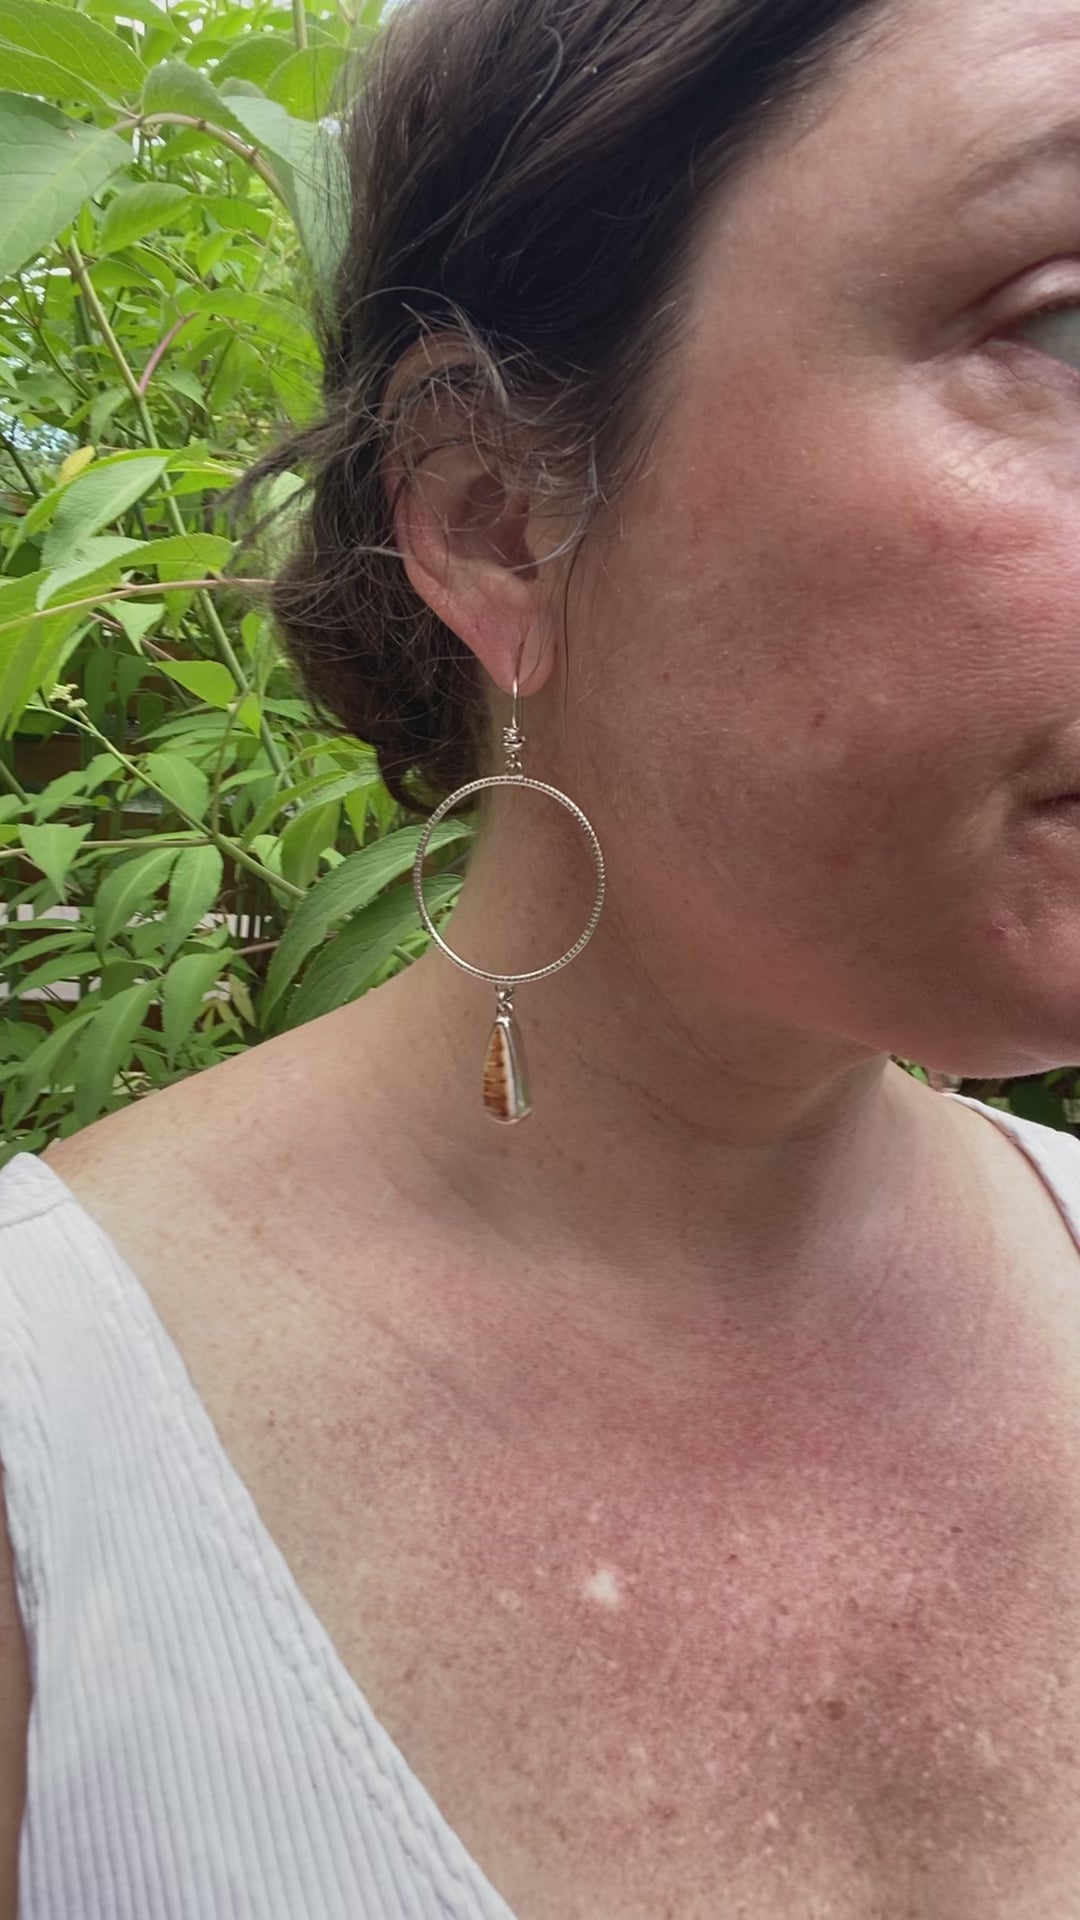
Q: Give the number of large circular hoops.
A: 1